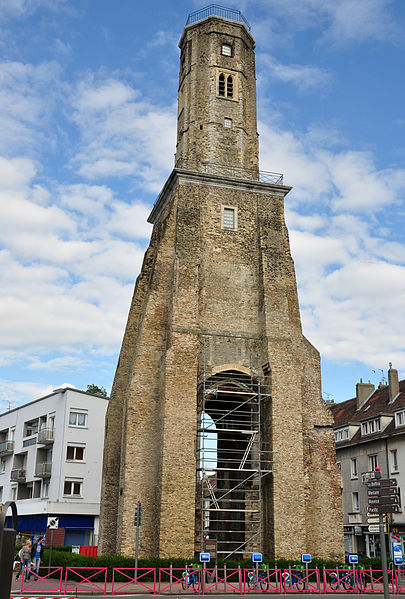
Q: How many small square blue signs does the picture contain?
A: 5